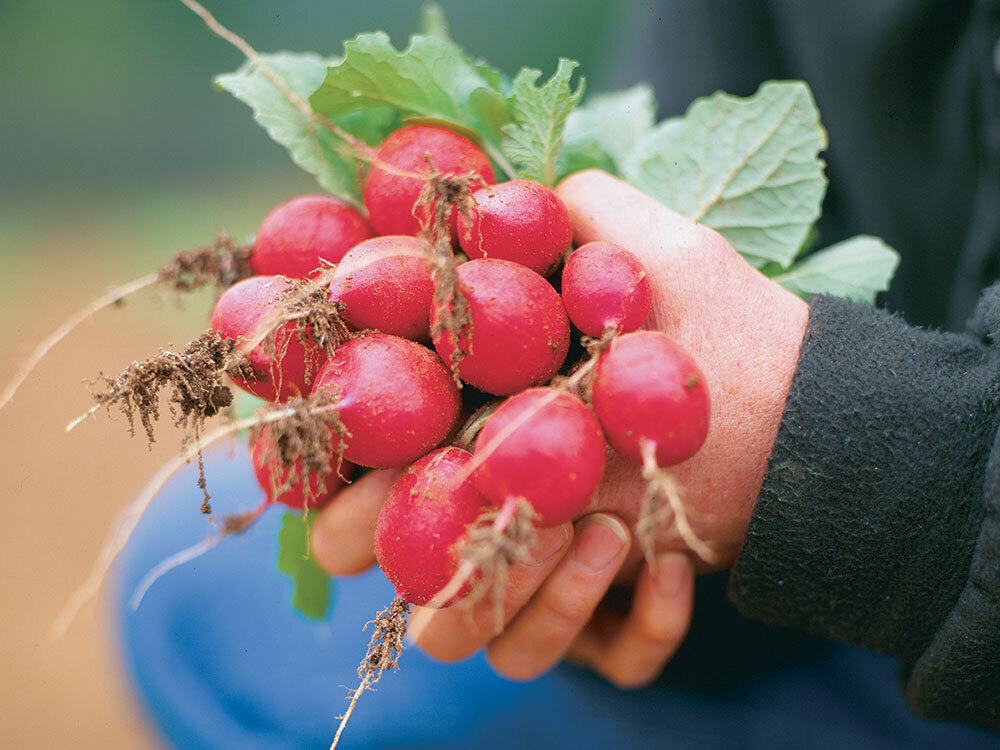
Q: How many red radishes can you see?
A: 12